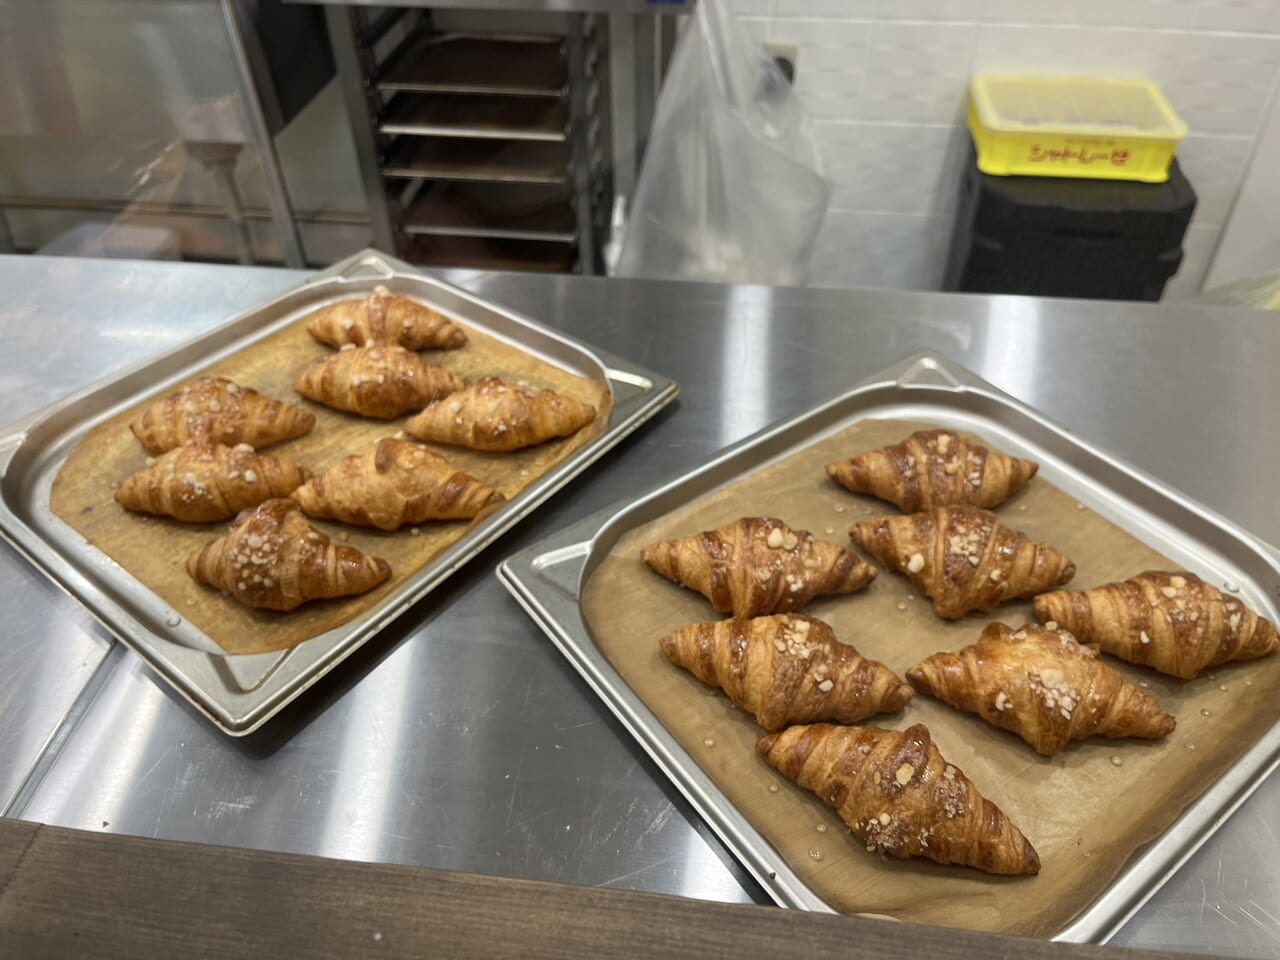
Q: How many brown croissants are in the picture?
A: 14